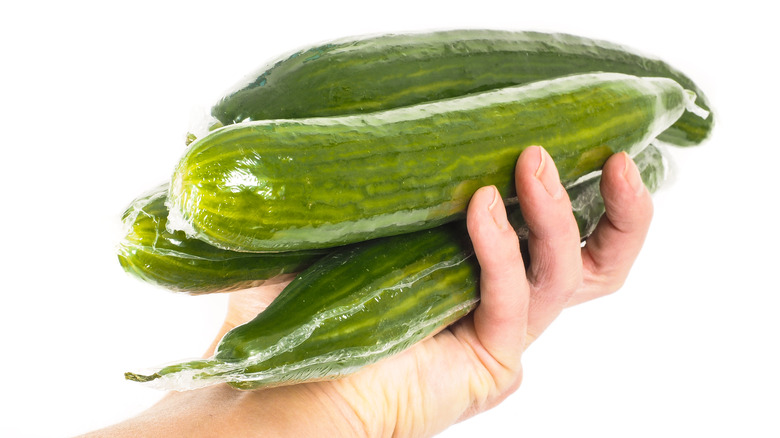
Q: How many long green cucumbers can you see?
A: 4